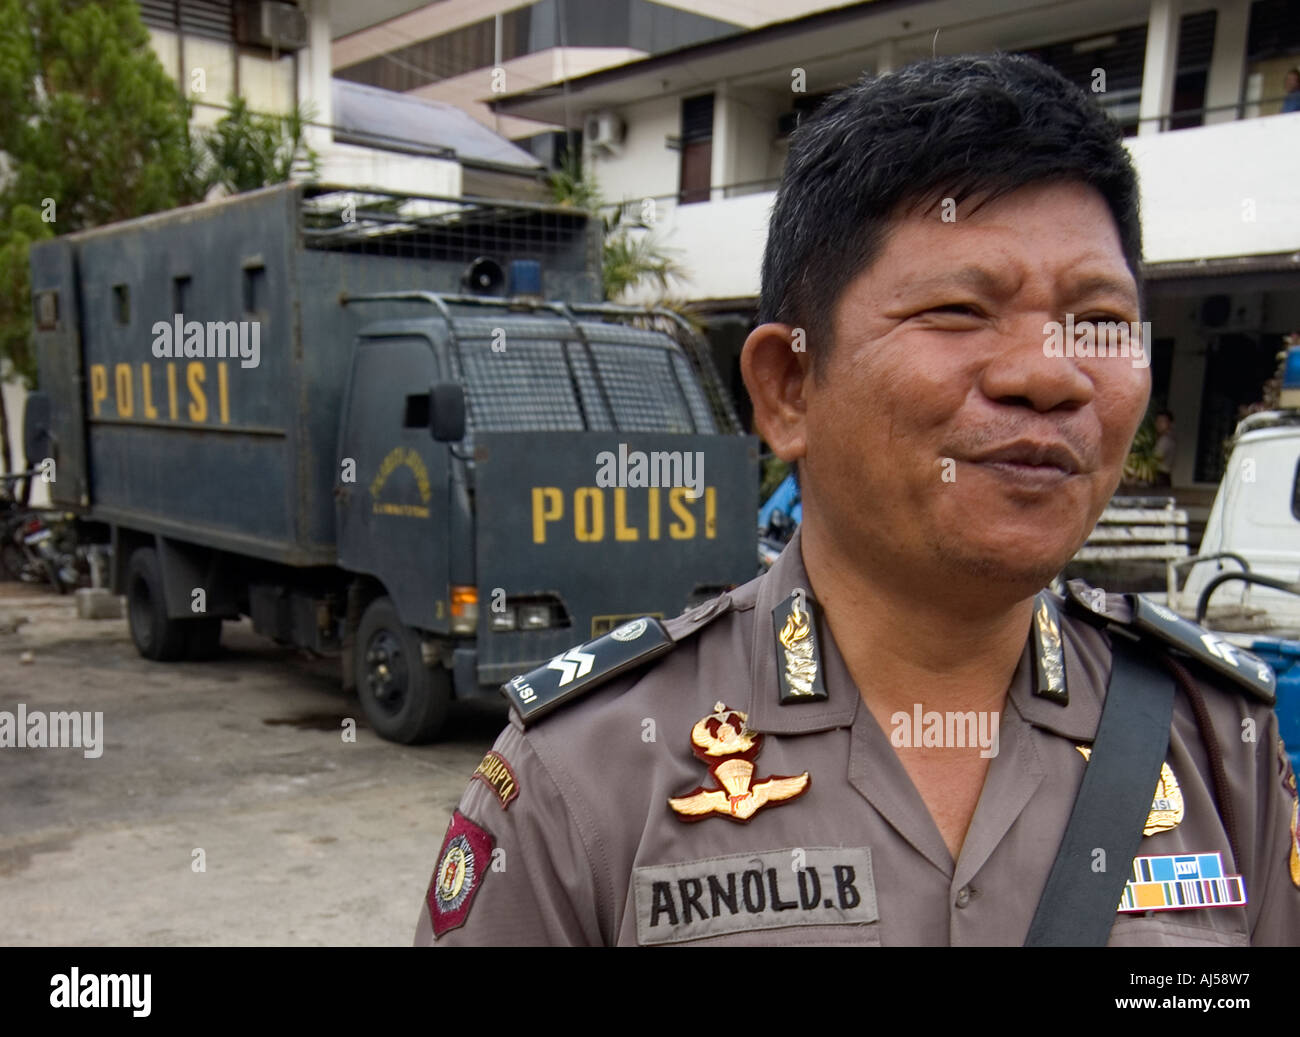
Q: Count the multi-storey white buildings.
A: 2